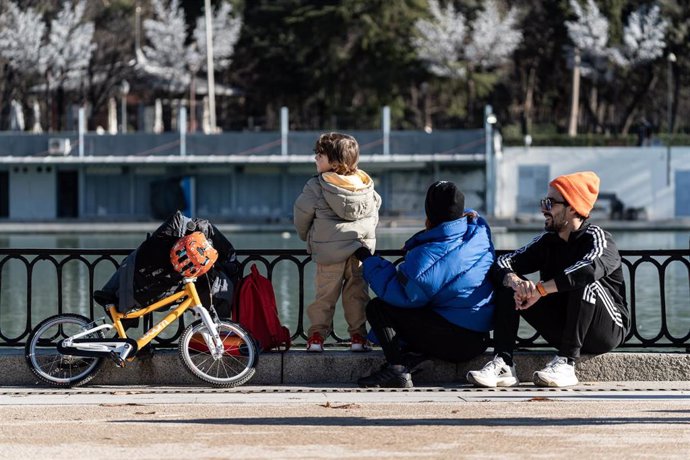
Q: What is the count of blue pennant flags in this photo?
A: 0